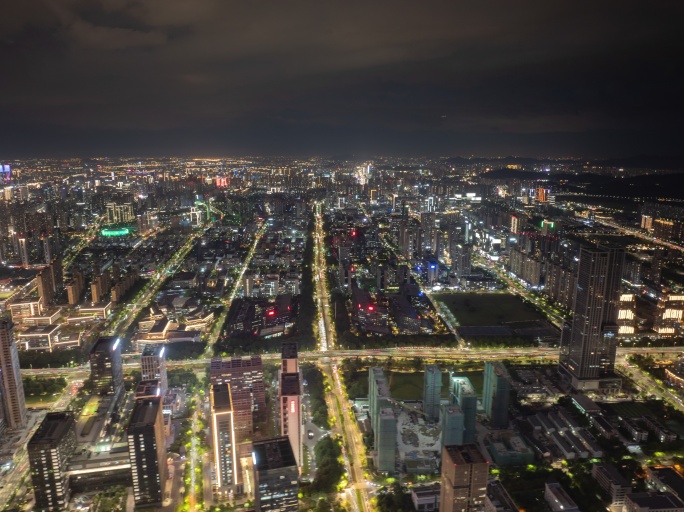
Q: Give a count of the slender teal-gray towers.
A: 6